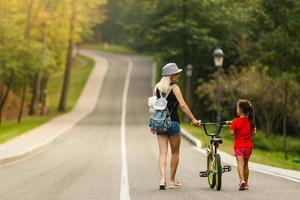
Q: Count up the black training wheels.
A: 0